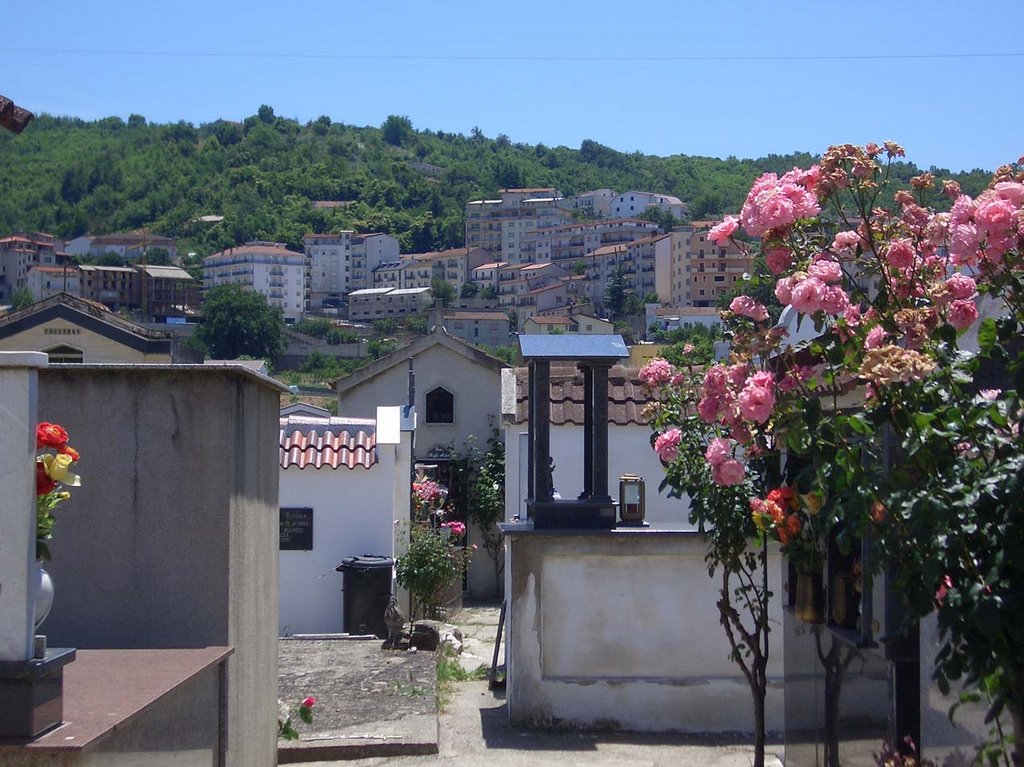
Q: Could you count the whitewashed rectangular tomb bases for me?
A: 1